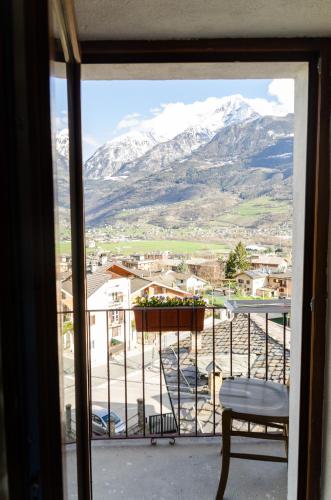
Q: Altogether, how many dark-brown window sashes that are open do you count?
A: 1